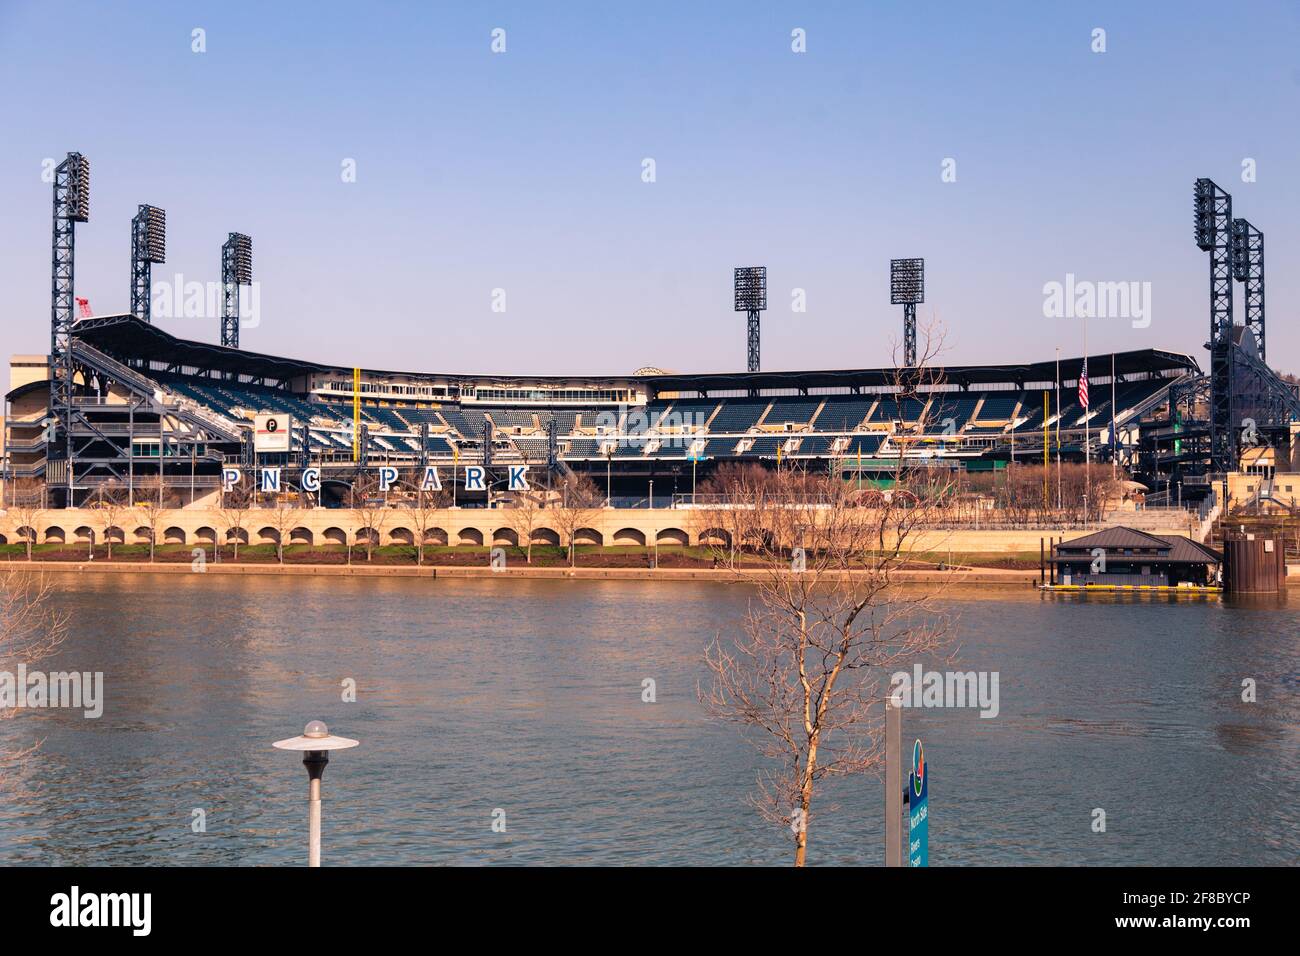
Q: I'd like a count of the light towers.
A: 7